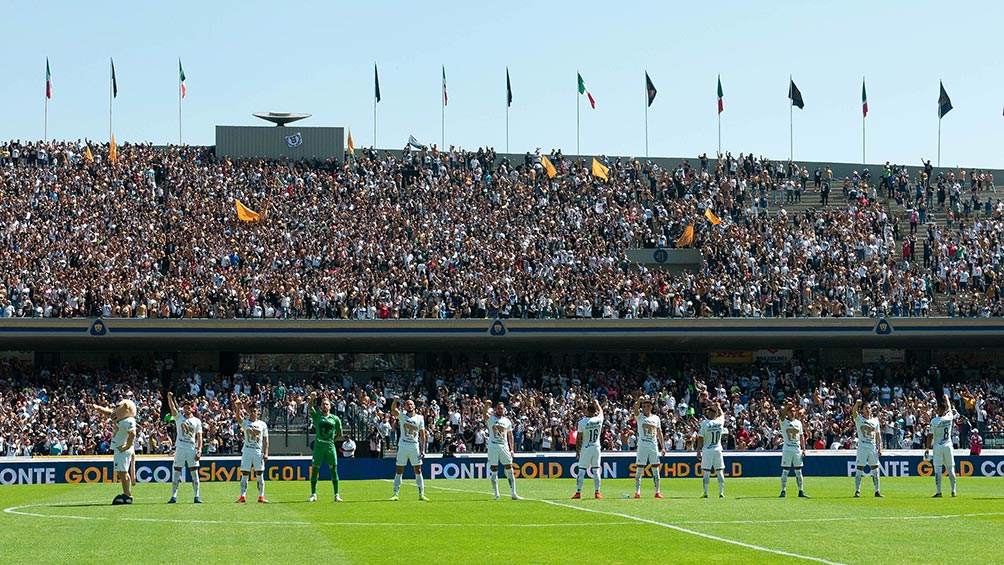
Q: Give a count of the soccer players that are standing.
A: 11